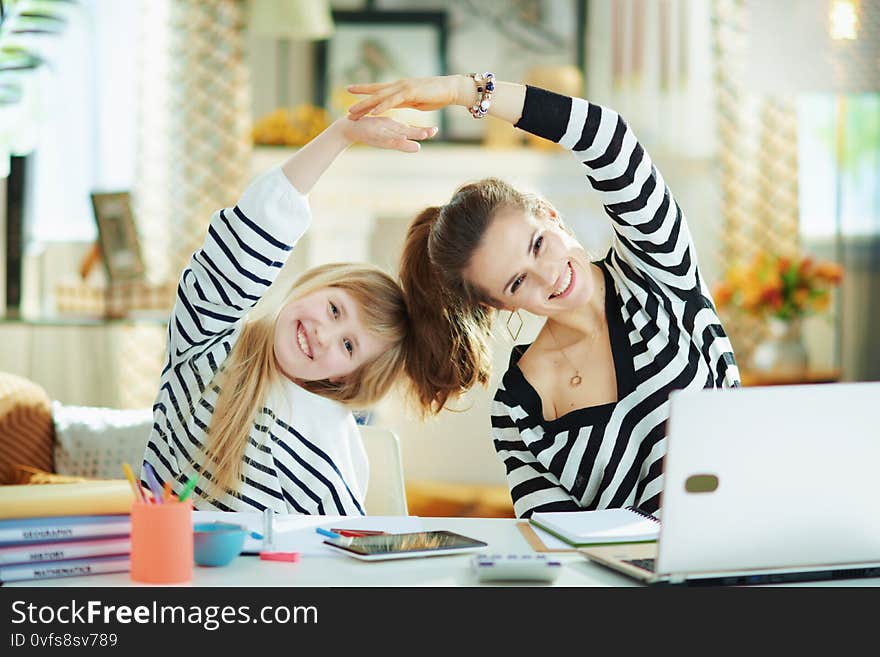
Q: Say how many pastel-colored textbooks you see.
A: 3